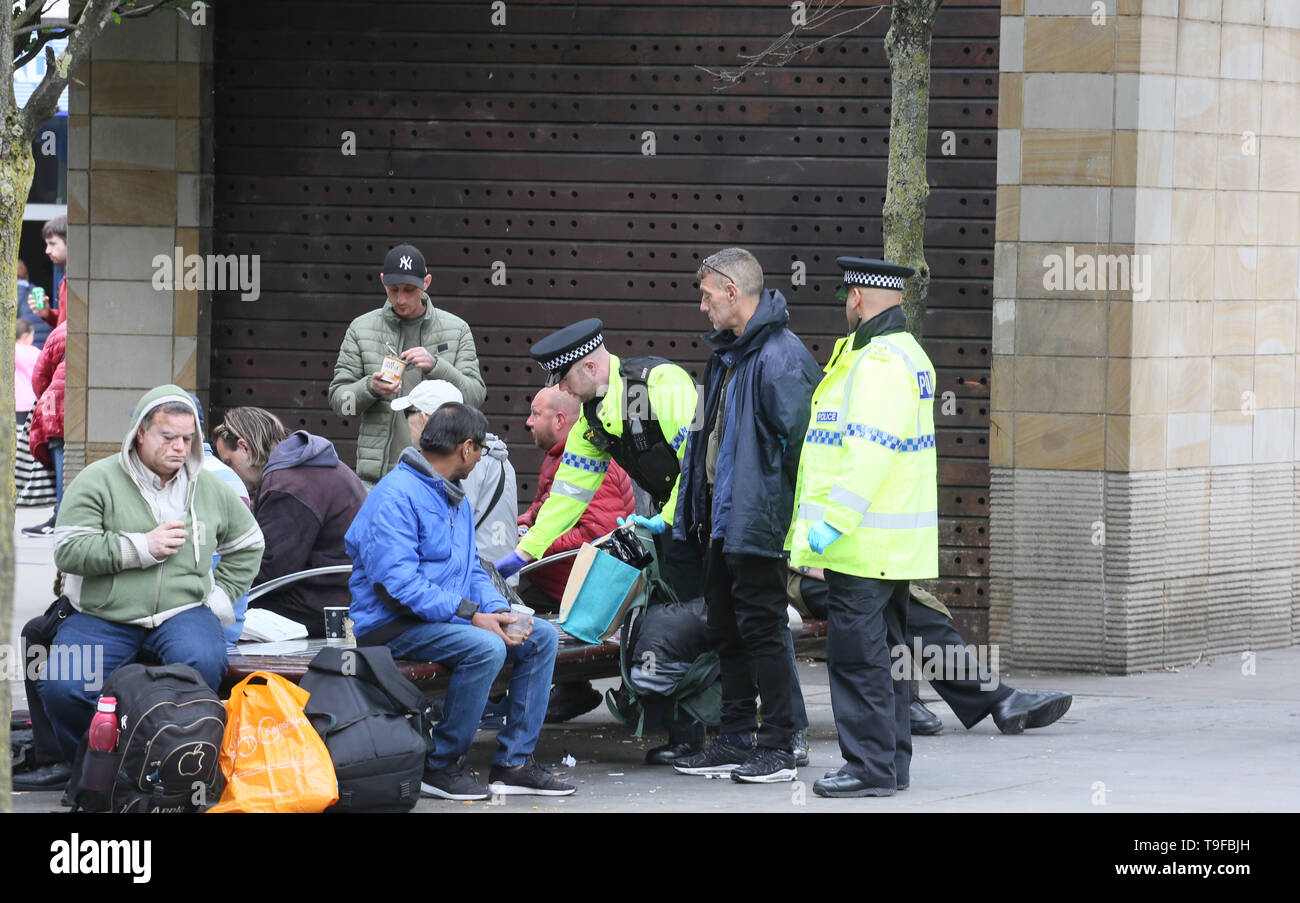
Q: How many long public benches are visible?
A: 1